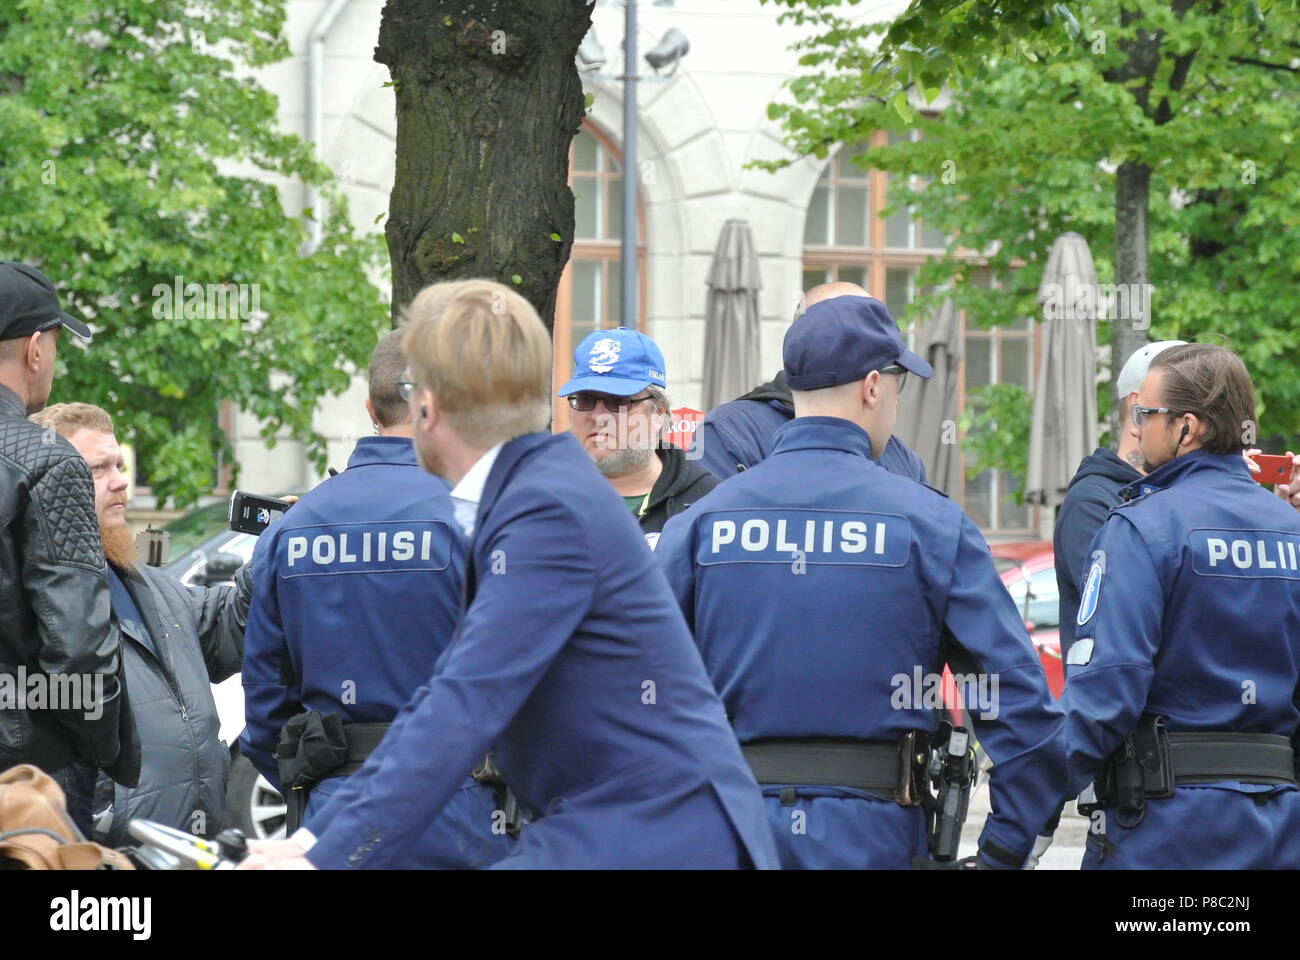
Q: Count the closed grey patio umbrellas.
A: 3